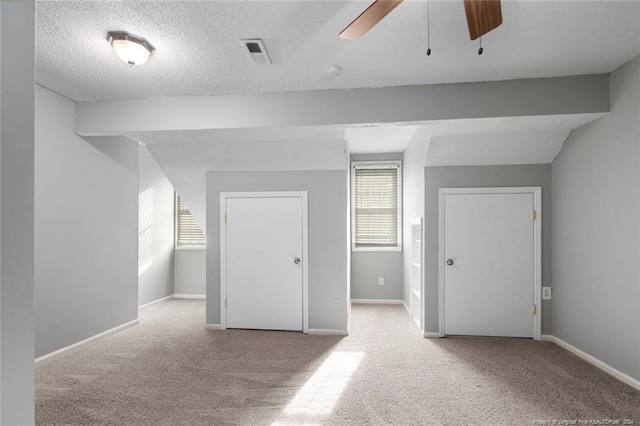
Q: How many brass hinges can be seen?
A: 4